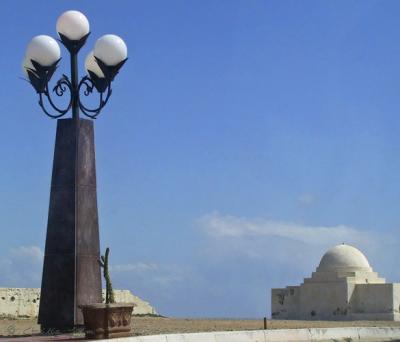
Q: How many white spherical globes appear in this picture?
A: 5